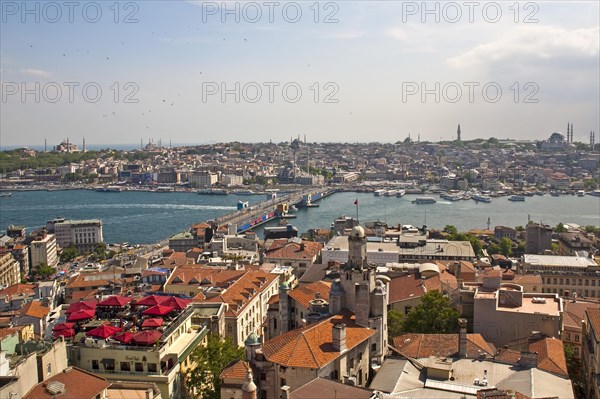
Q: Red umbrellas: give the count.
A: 12